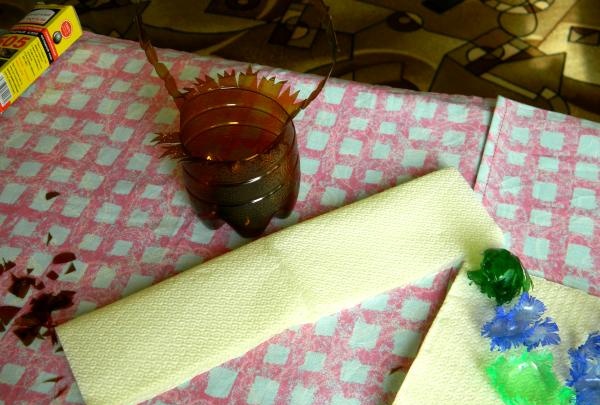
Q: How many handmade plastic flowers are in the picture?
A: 4